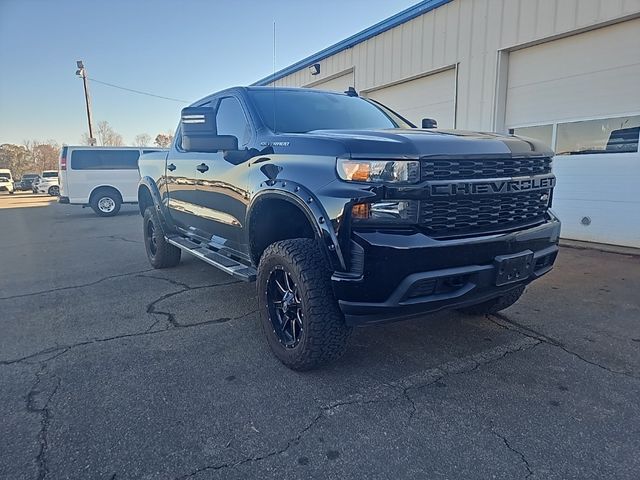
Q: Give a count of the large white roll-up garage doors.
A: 3